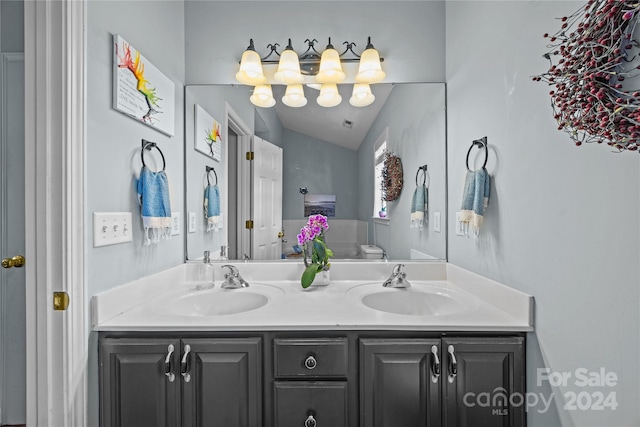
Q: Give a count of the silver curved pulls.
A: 4